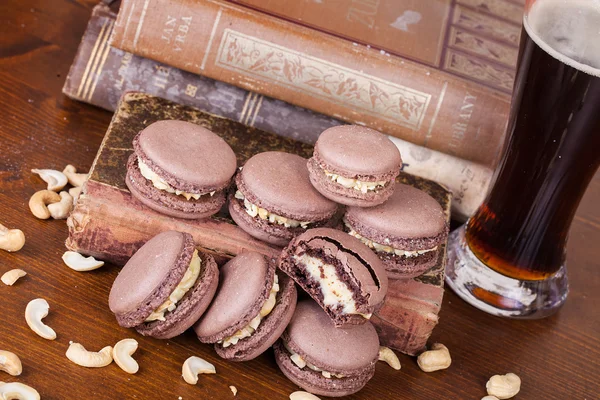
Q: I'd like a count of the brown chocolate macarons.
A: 8